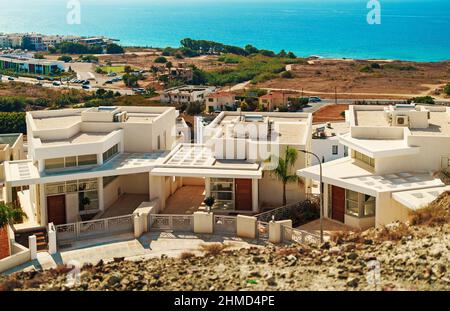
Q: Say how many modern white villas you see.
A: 3